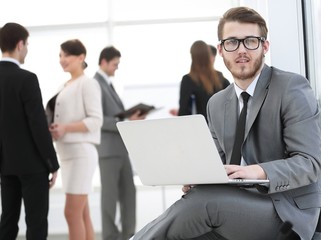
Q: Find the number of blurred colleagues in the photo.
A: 5